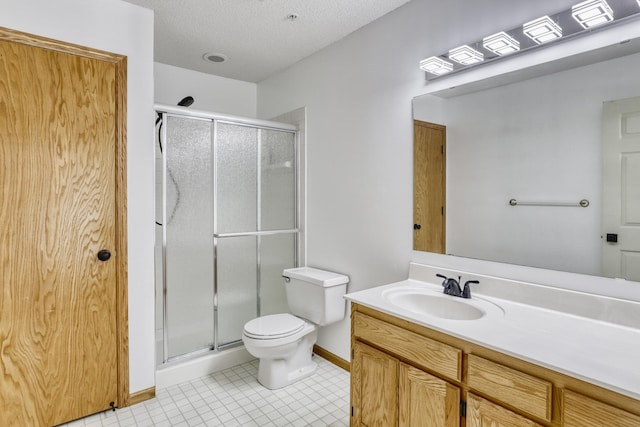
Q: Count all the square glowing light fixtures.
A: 5